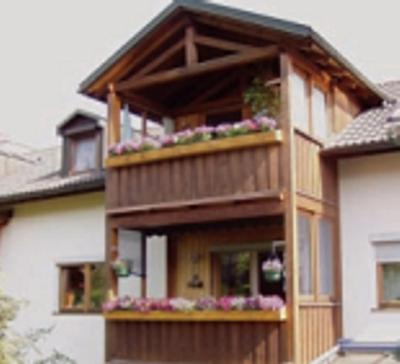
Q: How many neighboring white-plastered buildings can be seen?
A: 2